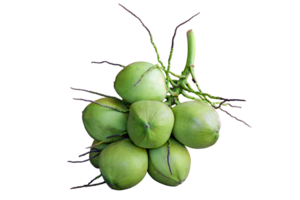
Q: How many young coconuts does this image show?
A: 7